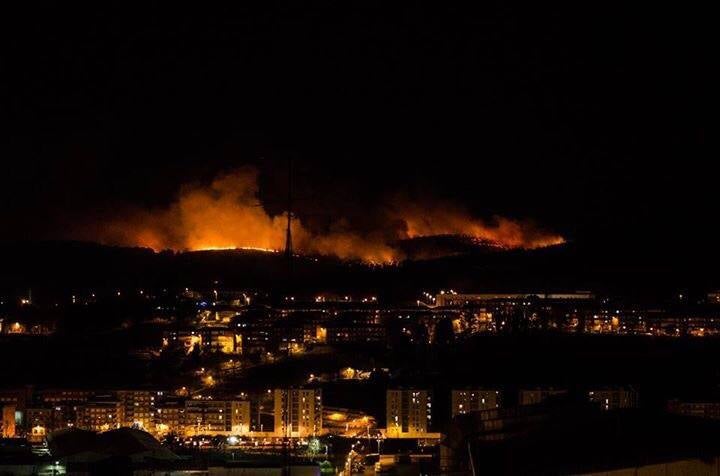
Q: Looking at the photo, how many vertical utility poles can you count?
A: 1